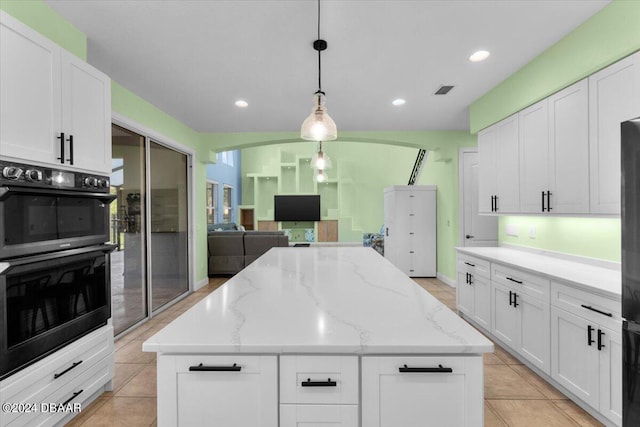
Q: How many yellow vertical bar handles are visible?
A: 0